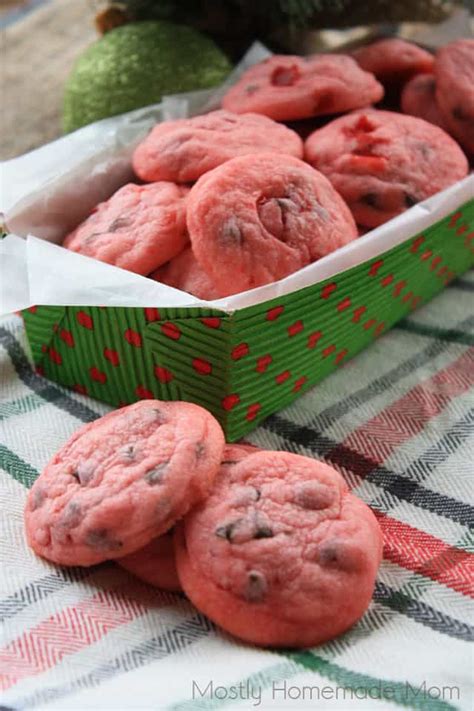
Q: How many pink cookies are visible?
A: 12